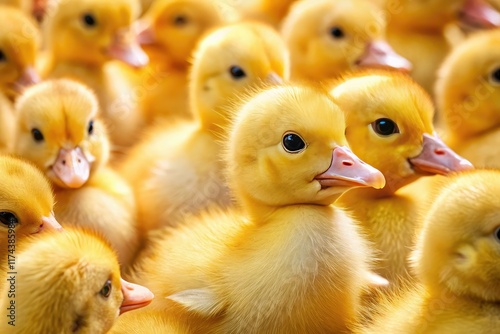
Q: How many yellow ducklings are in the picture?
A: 13